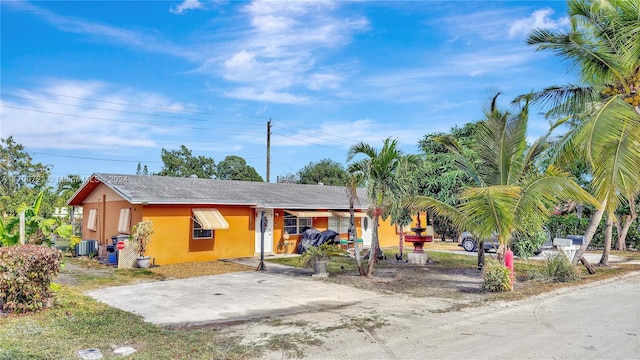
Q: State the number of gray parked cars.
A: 1